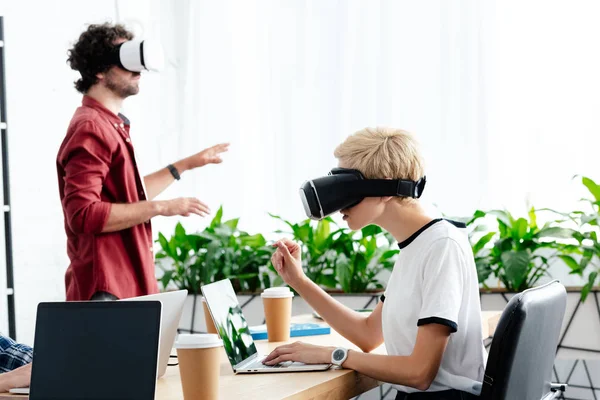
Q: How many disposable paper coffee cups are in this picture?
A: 3